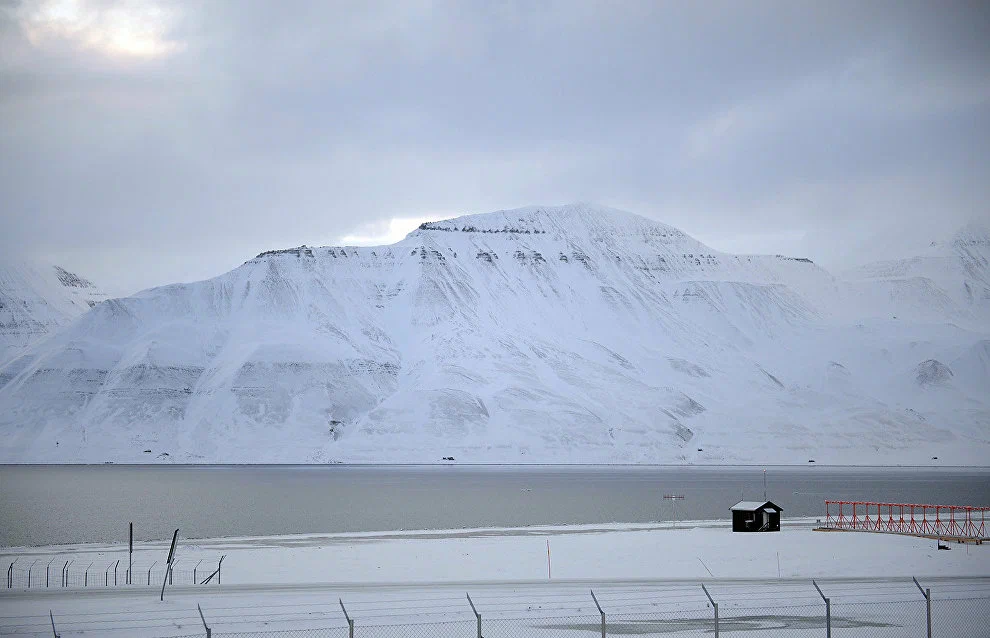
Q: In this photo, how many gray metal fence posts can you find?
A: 8